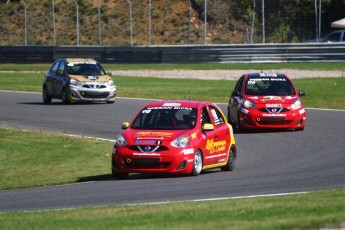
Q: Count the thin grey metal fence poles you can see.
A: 12